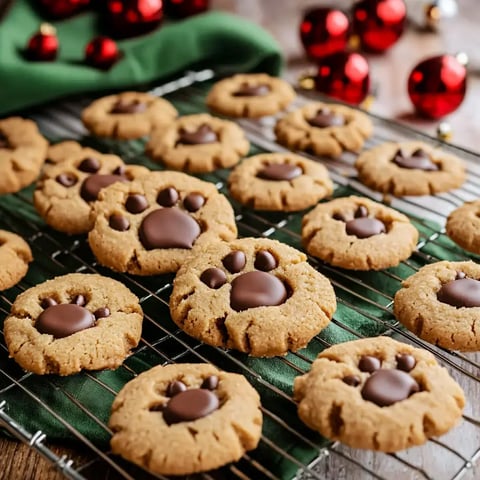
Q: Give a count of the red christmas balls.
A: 9